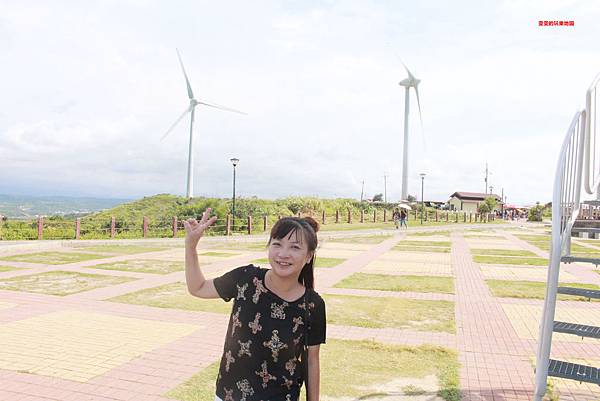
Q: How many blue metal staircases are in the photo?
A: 1